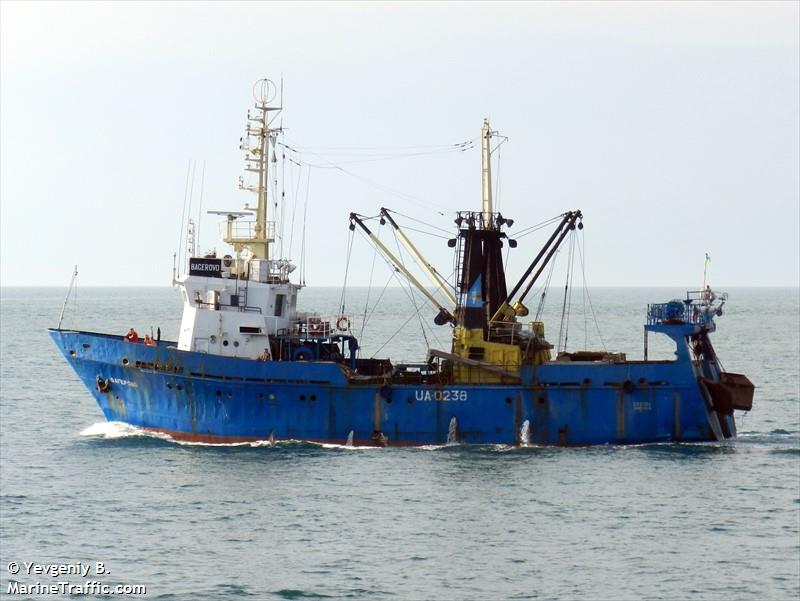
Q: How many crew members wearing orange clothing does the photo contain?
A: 2